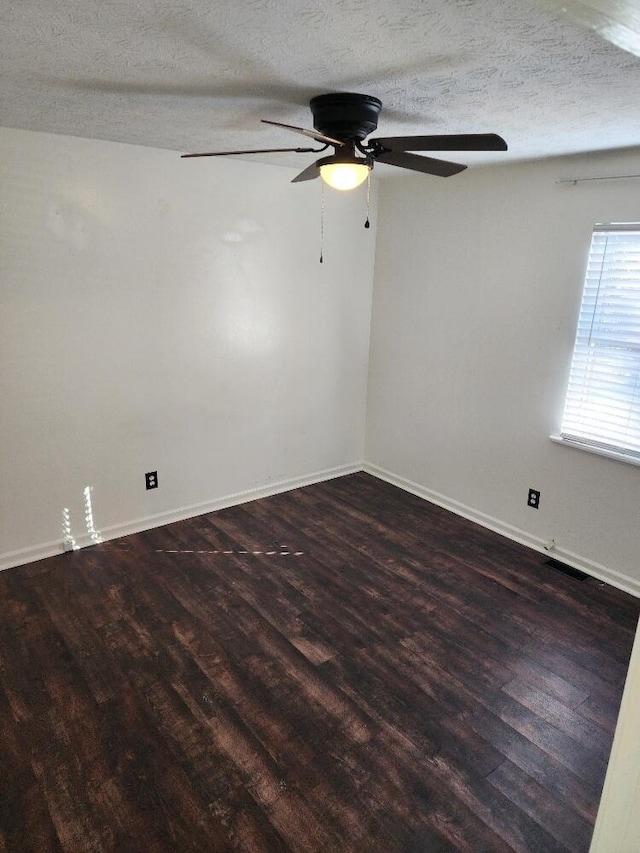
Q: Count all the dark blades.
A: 5